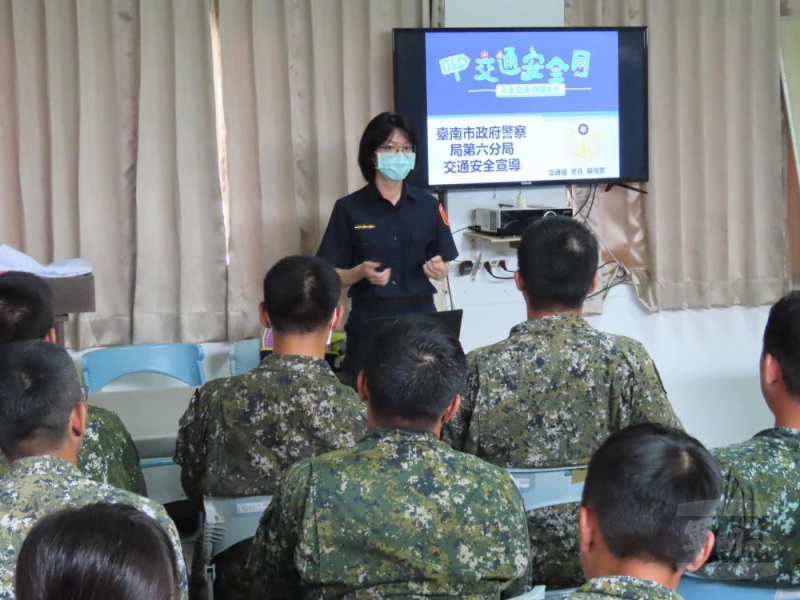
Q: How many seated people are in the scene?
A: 8